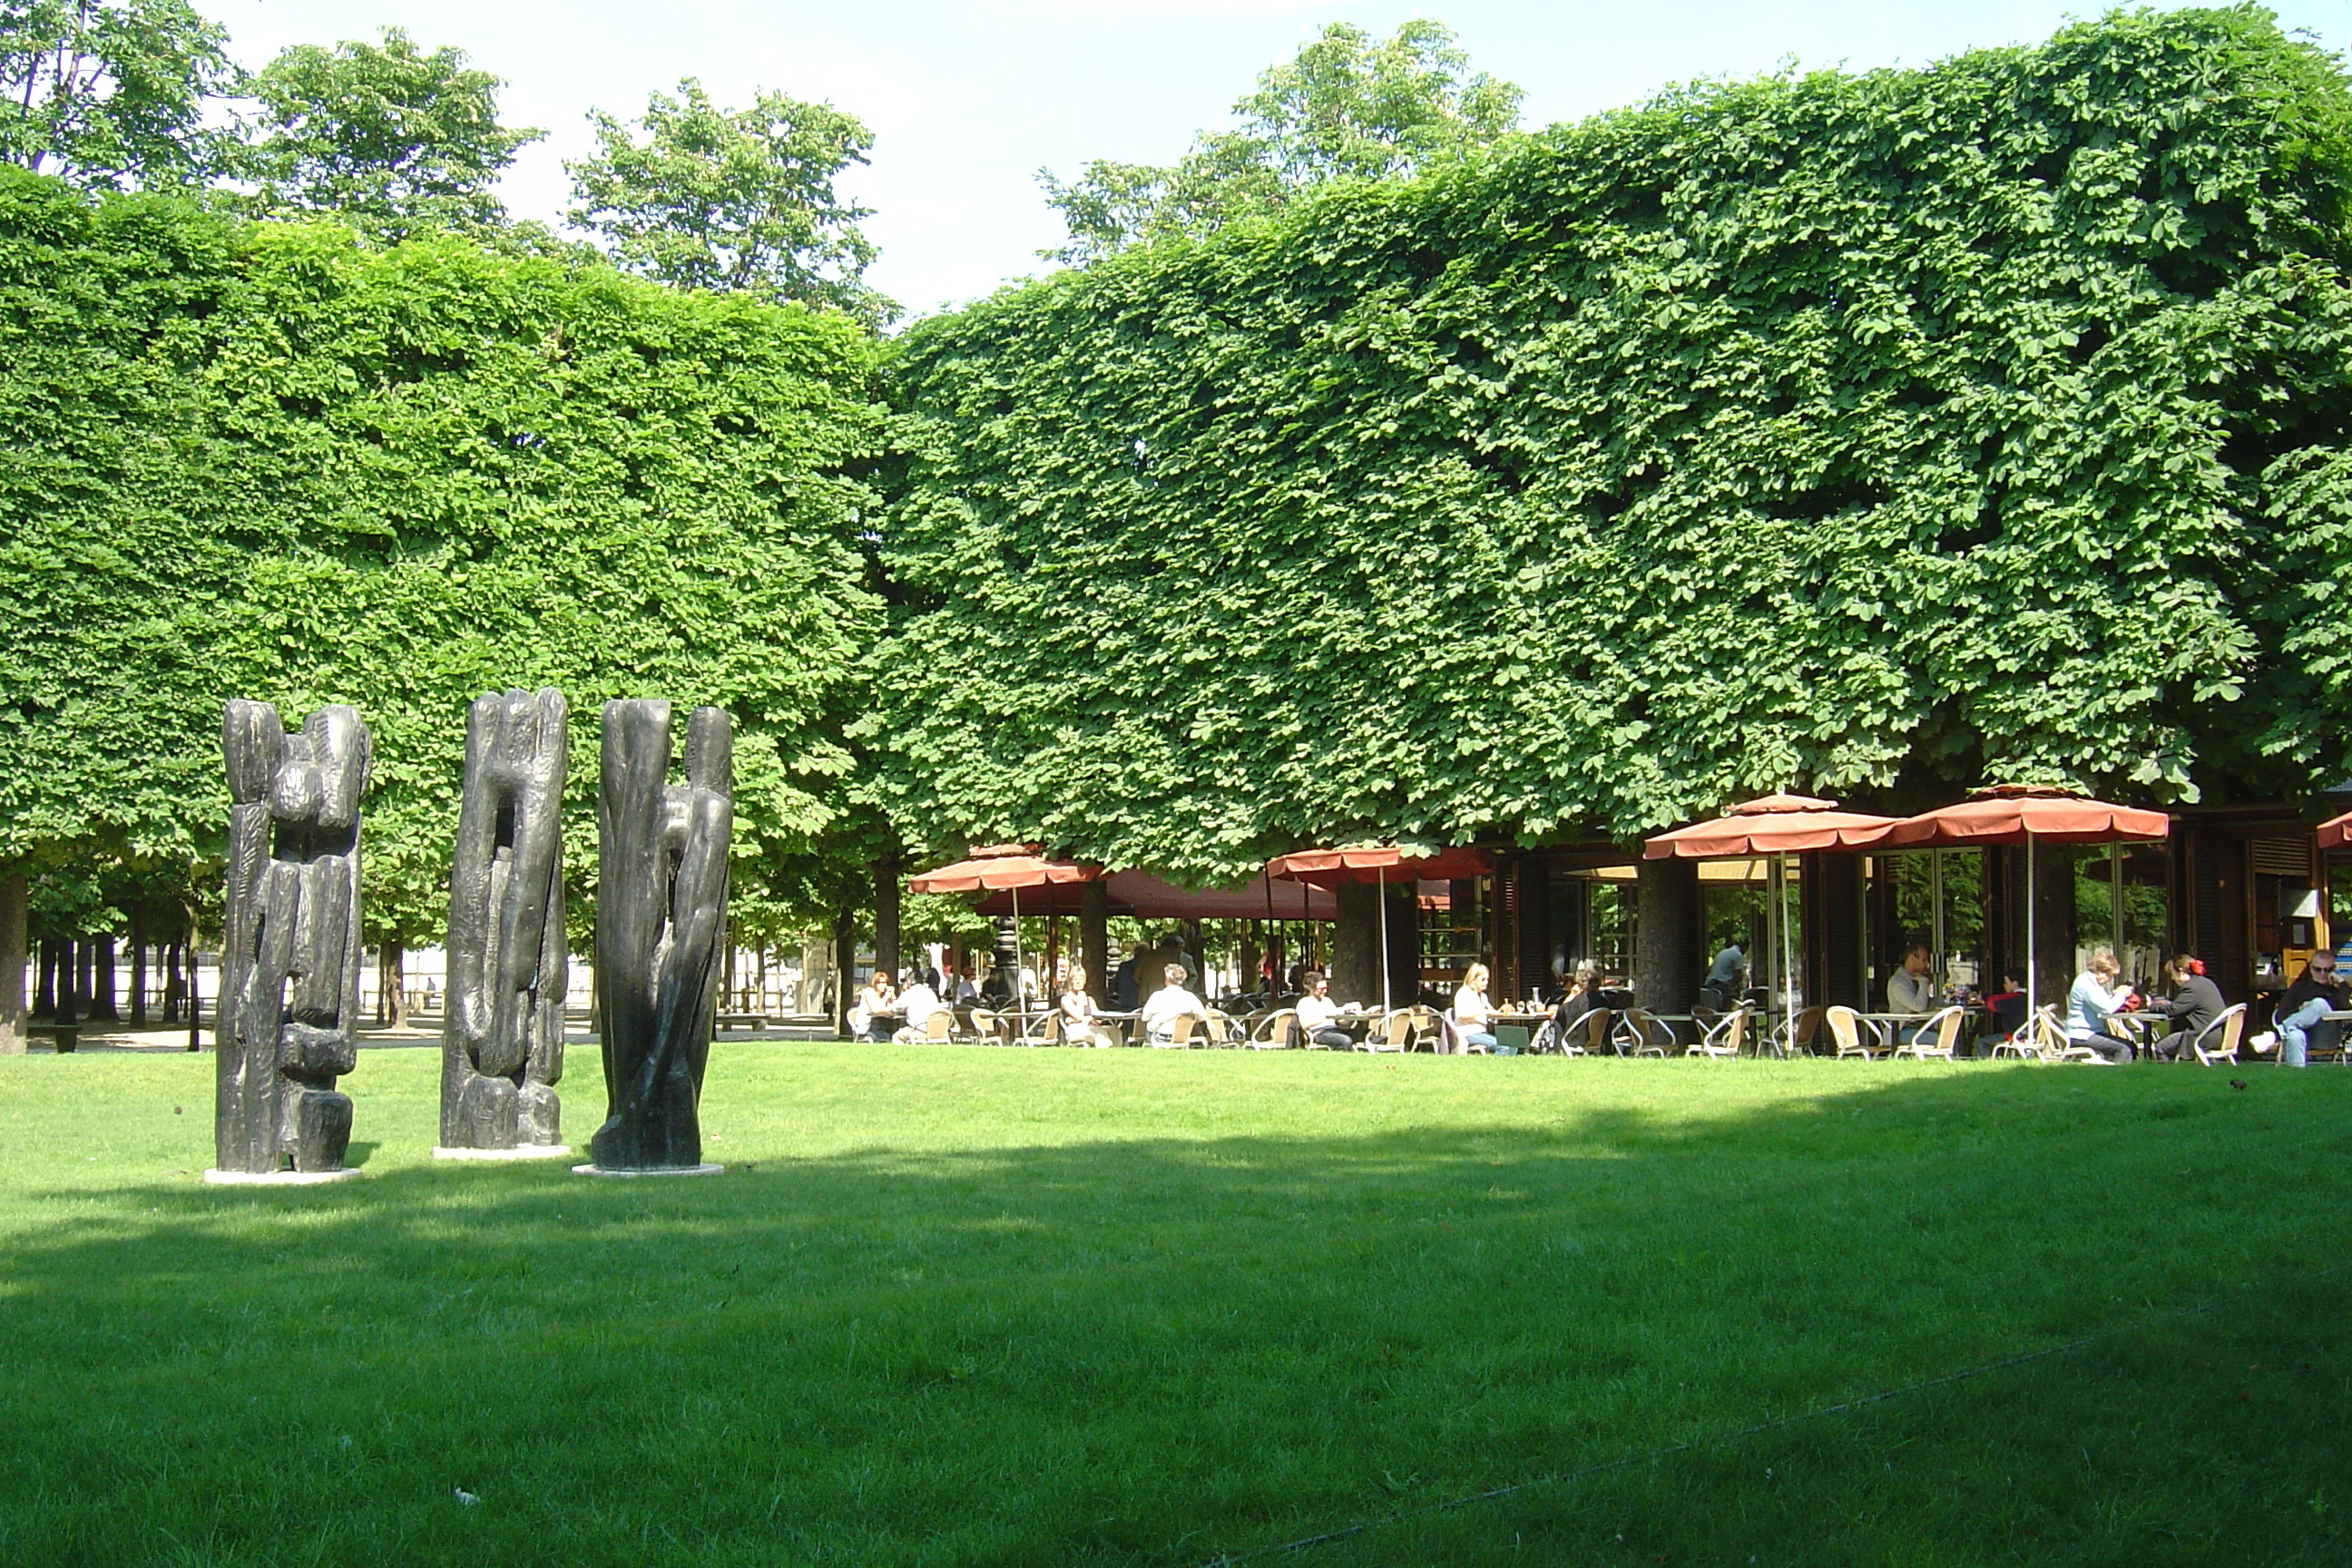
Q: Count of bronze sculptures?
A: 3